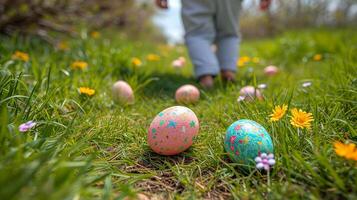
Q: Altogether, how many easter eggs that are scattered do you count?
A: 7